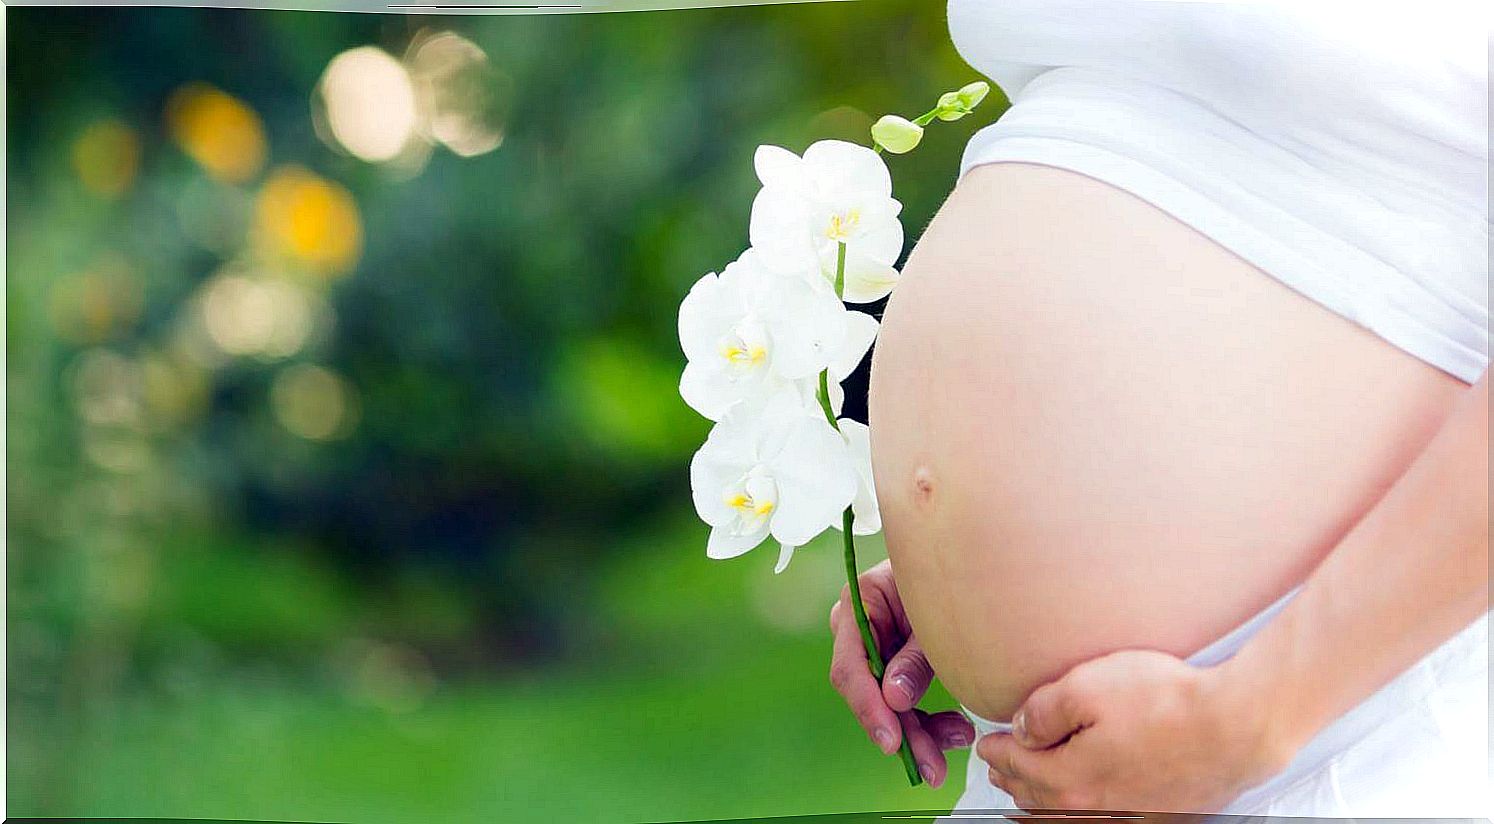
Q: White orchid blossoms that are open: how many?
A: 3